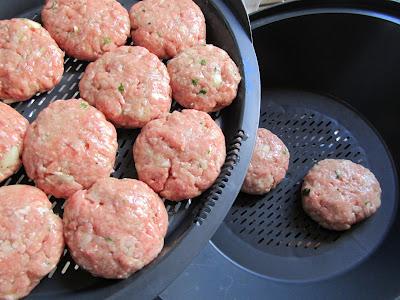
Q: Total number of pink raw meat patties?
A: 12